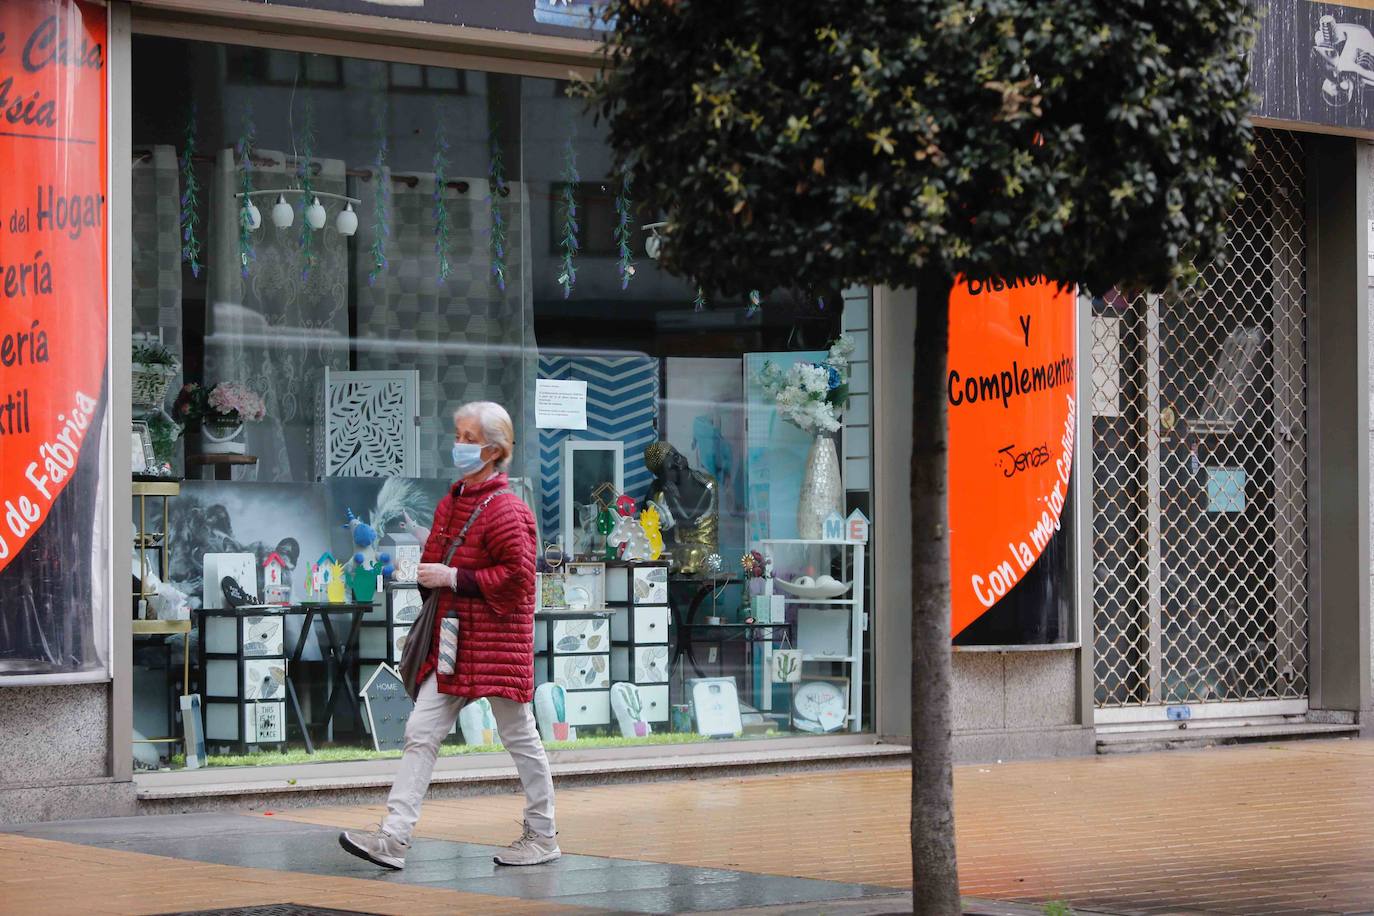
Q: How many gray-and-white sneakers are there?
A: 2